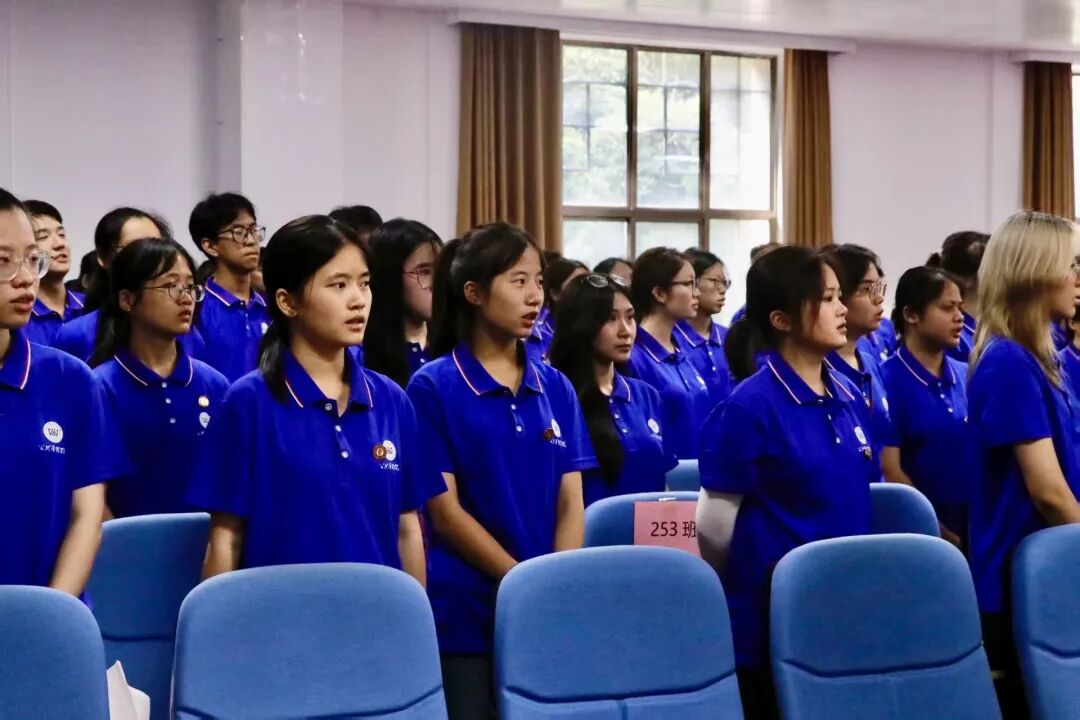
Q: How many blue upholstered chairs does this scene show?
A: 9